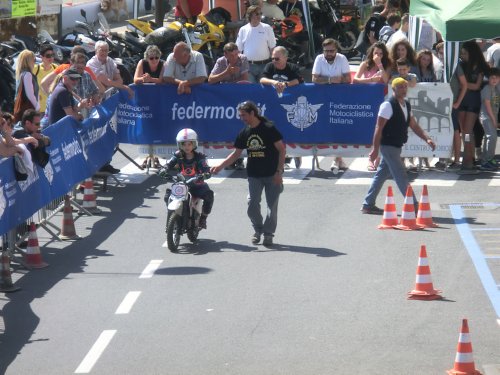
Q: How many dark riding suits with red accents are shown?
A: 1